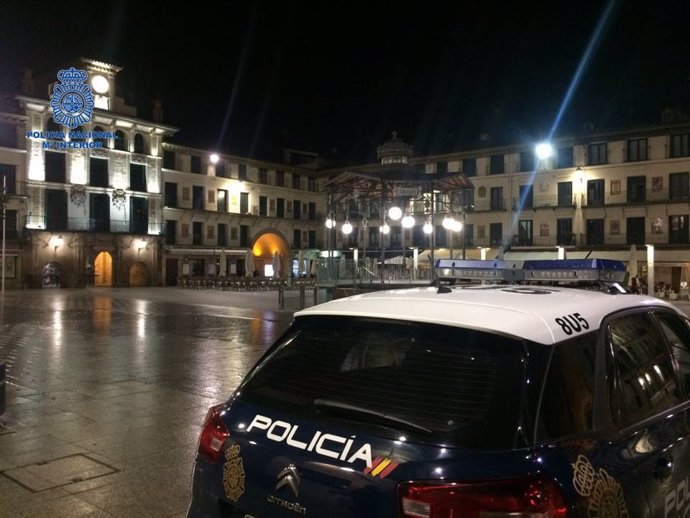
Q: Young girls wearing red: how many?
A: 0